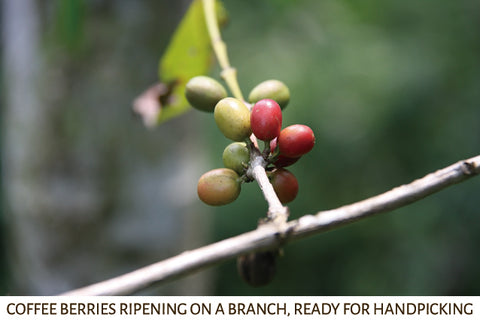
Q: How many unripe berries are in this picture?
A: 5